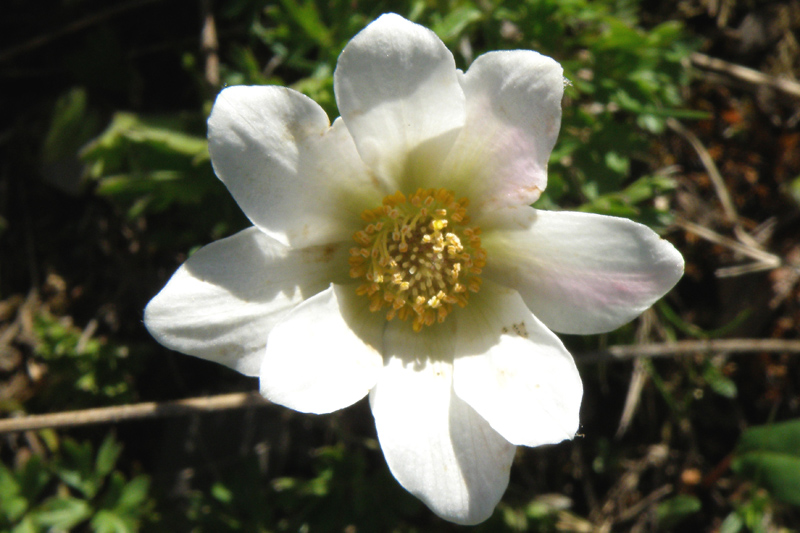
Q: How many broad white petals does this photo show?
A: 8